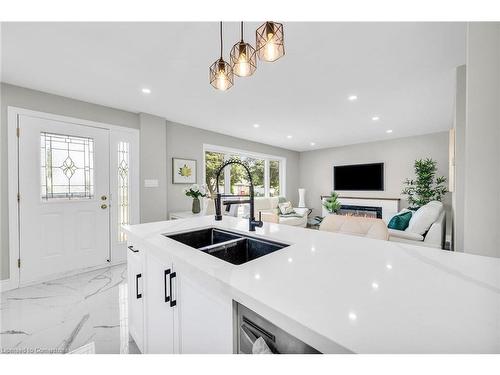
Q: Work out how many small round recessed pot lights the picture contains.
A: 7